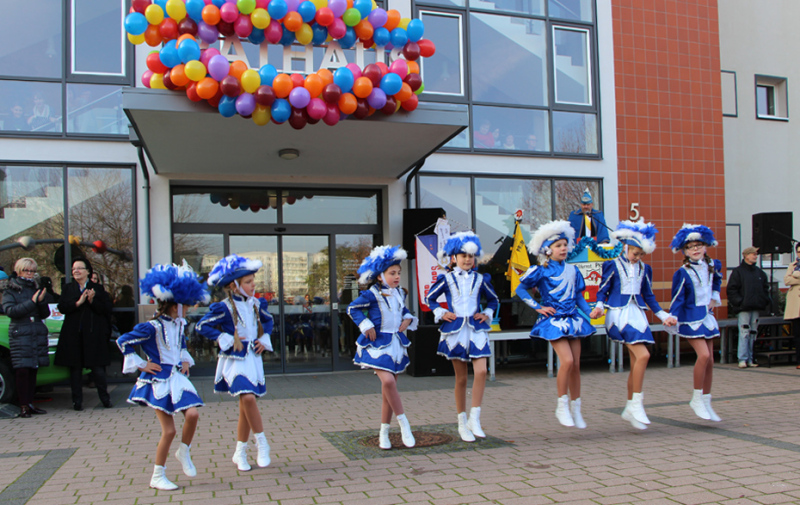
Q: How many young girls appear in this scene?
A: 7